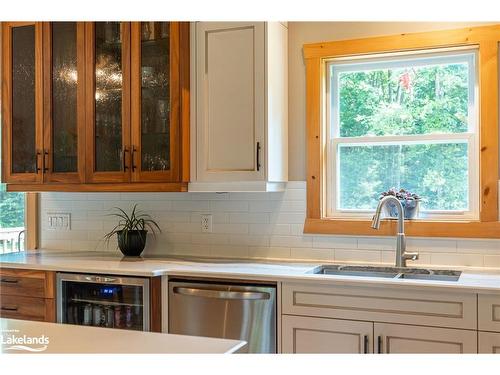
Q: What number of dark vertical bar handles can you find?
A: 7